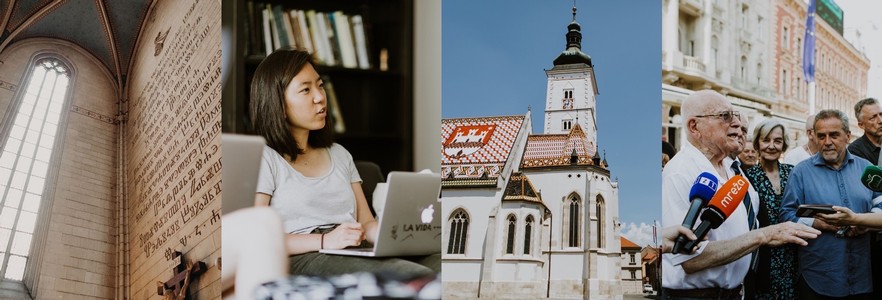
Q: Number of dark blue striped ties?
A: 1